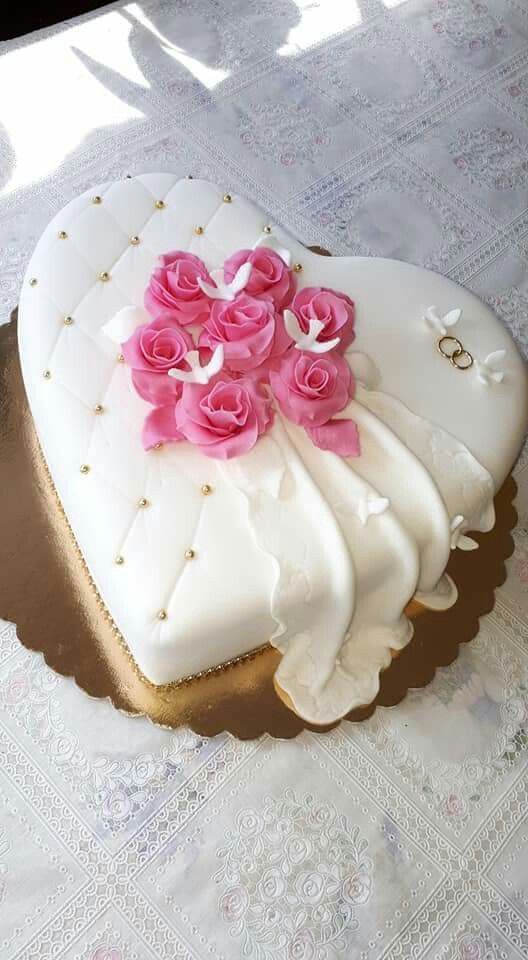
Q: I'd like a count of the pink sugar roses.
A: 7